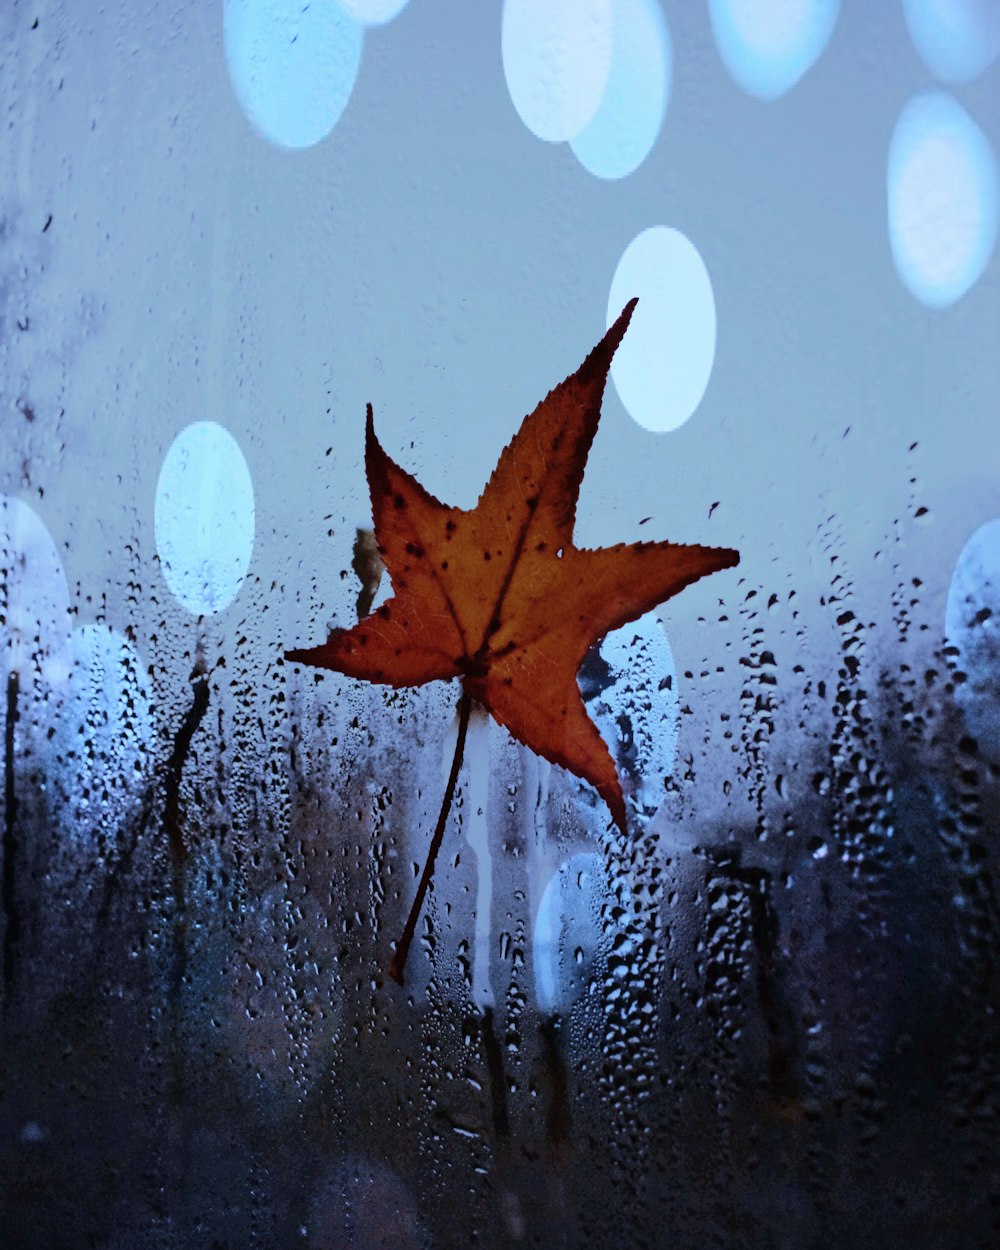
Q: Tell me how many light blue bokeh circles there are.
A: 14